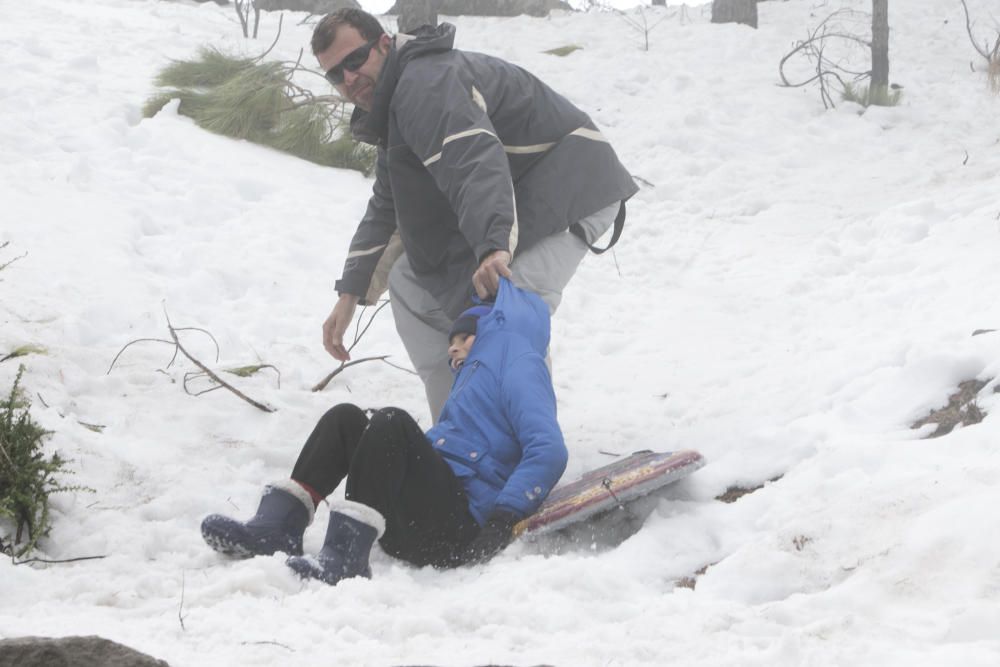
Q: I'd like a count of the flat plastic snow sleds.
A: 1